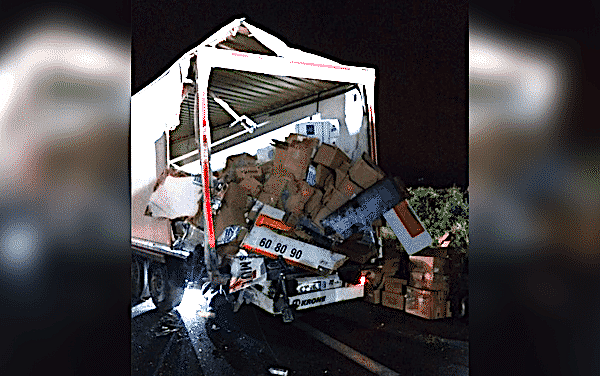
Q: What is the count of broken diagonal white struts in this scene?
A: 1